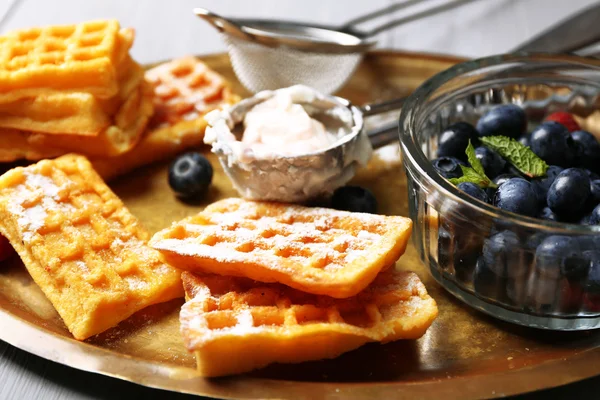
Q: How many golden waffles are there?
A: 7